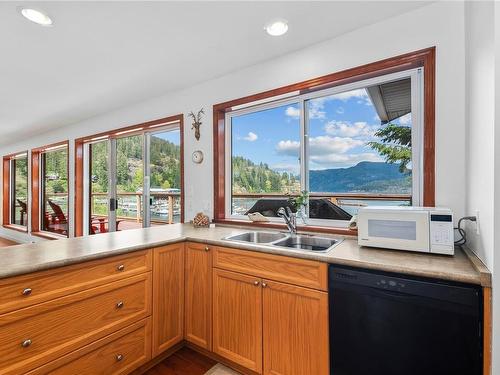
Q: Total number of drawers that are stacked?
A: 3